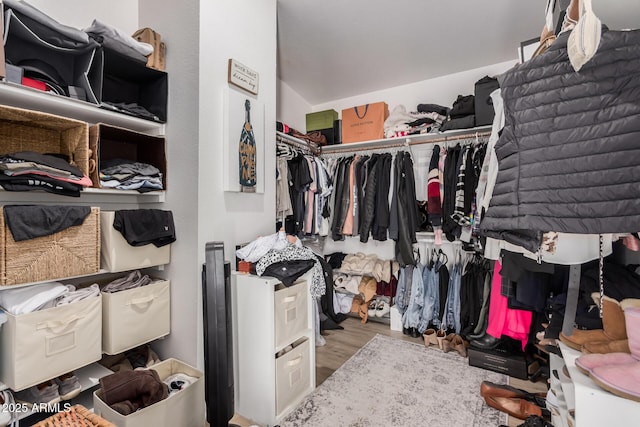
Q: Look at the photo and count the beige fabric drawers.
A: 6